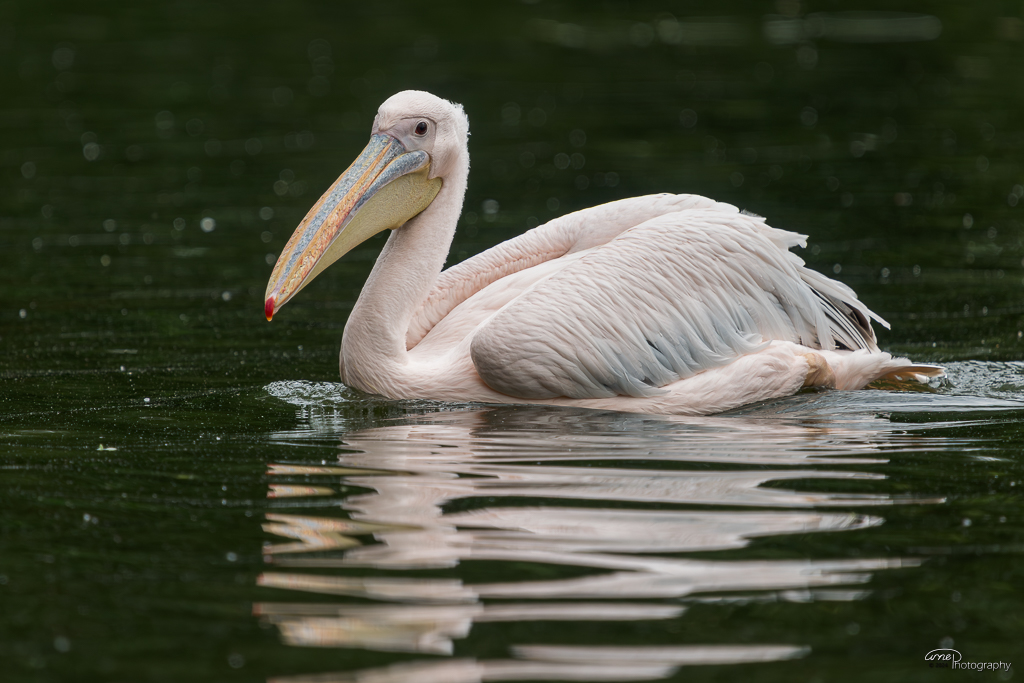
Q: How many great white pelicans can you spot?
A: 1